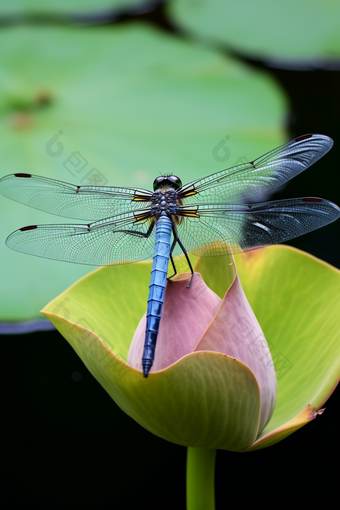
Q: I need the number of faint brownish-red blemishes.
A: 2